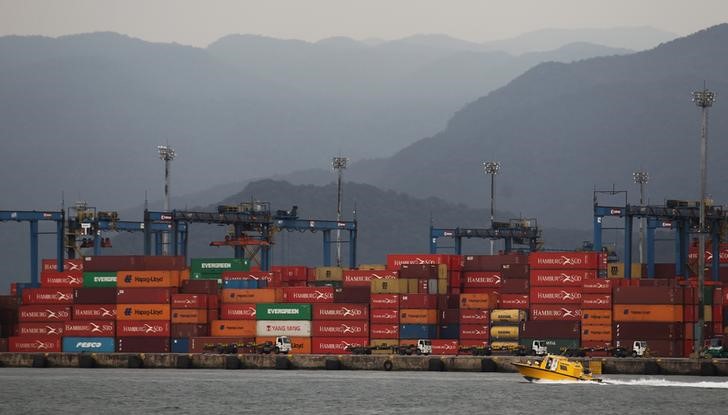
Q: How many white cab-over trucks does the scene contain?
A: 4